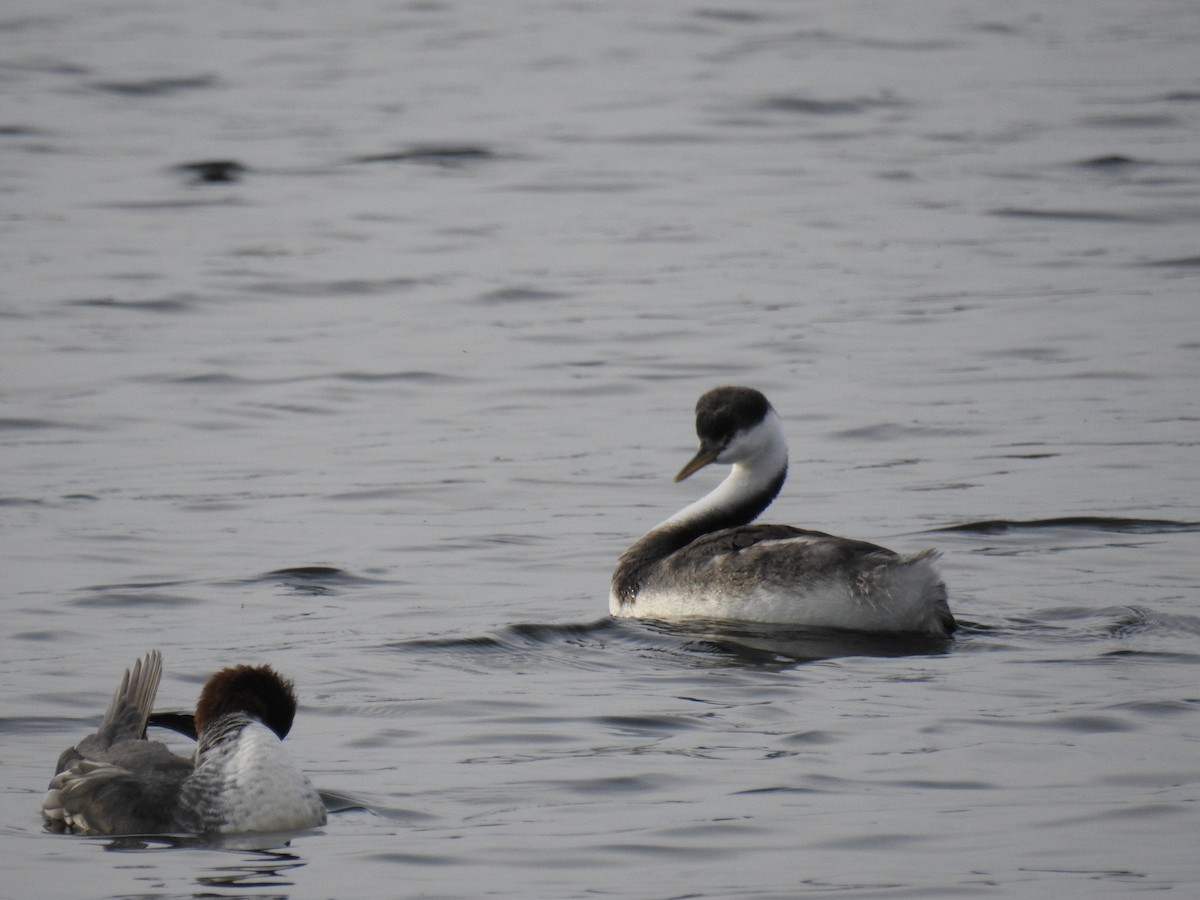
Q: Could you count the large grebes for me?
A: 1